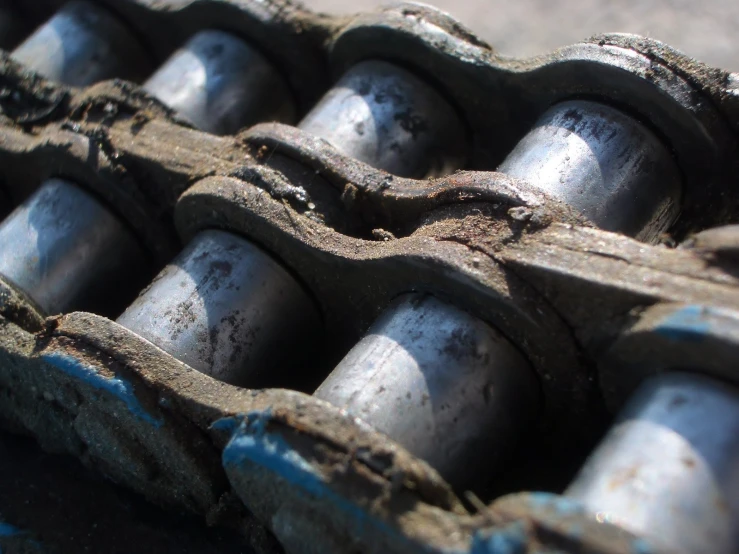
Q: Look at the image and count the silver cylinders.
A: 8